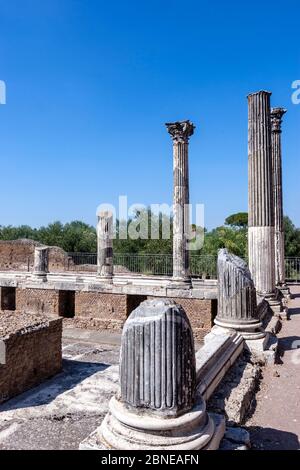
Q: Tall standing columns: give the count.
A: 3